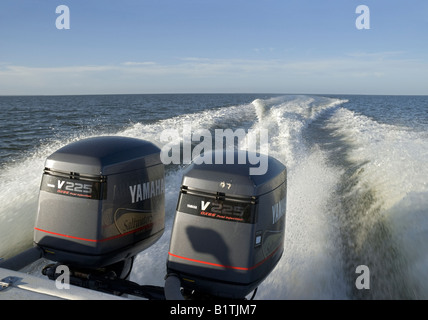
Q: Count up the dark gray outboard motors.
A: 2